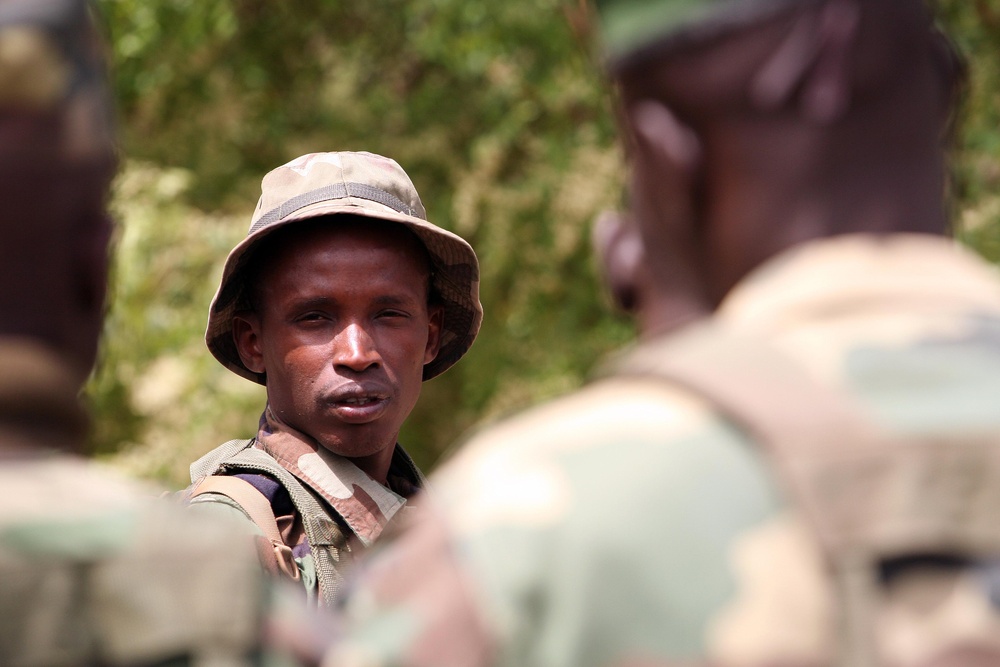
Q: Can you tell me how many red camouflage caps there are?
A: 0